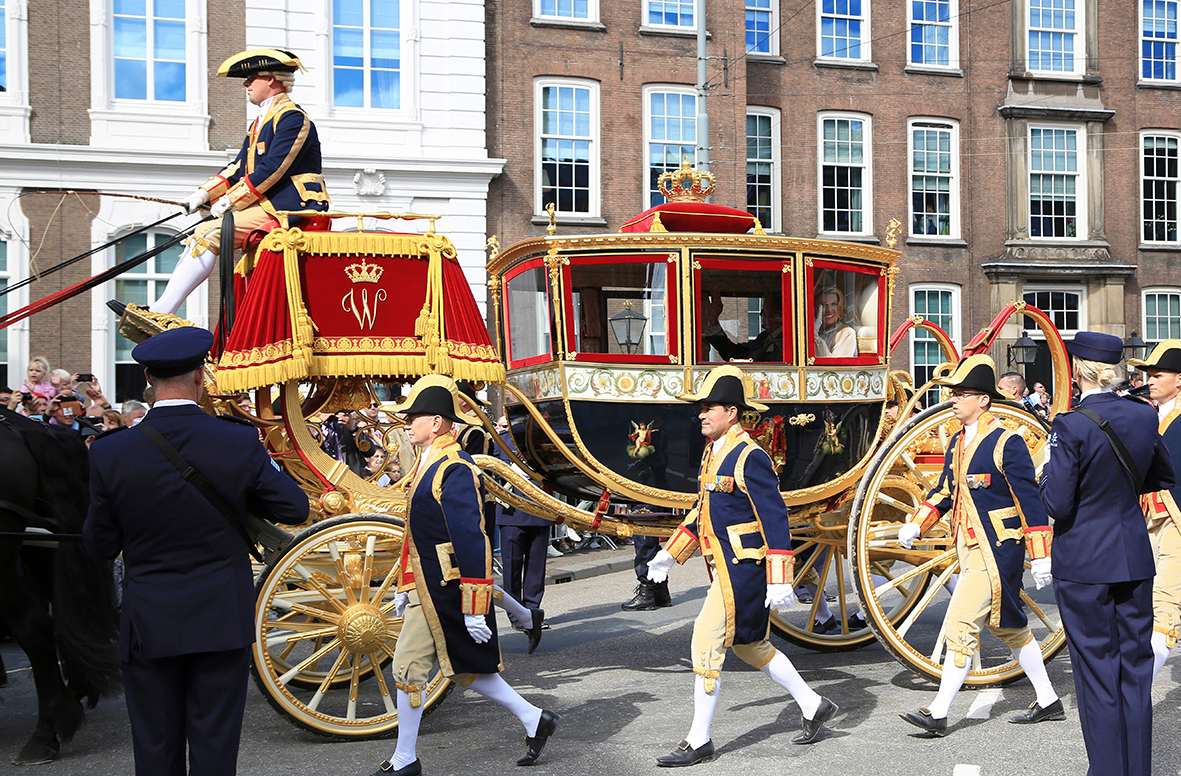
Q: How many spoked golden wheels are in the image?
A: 4